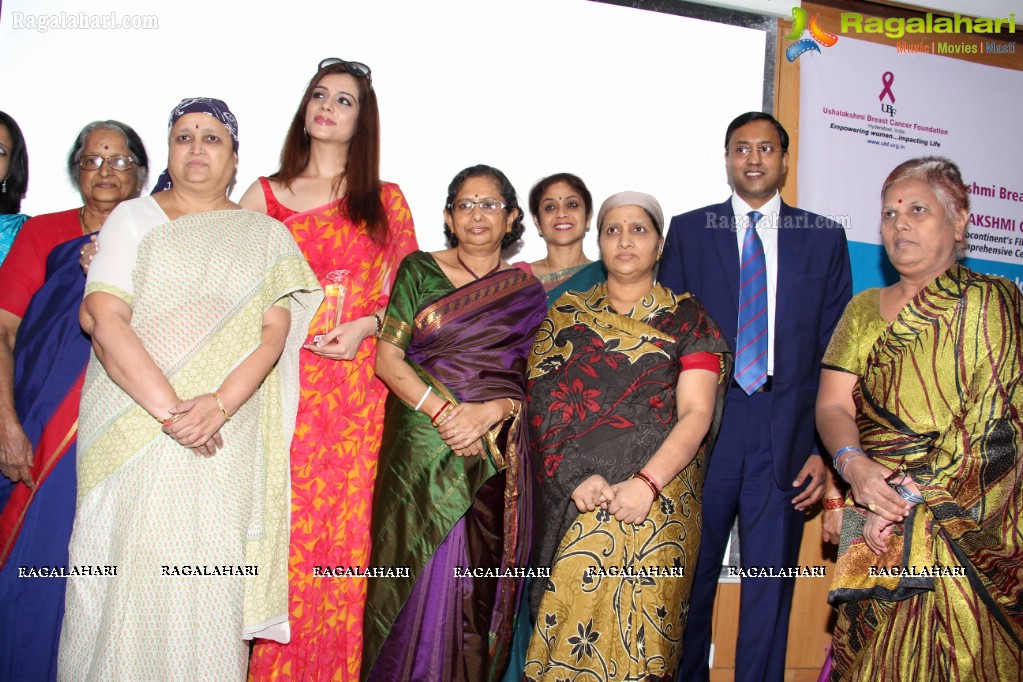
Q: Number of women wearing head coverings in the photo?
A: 2